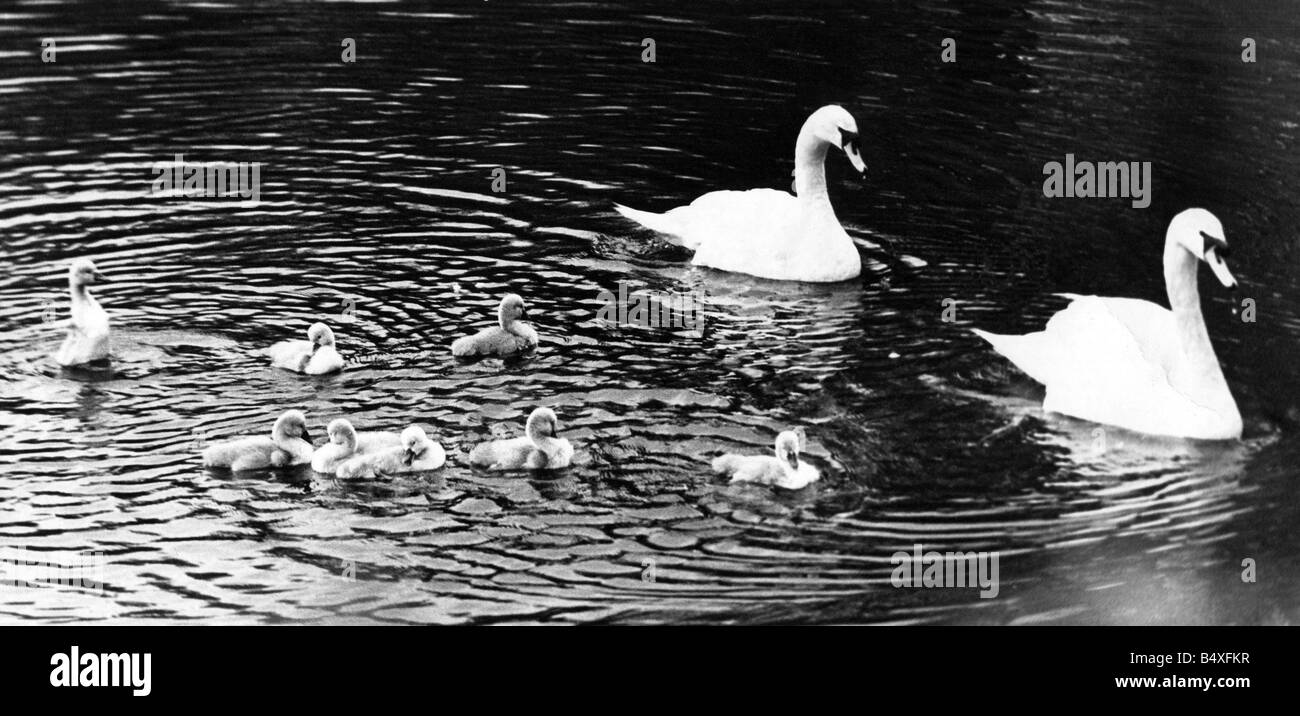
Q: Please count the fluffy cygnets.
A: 8